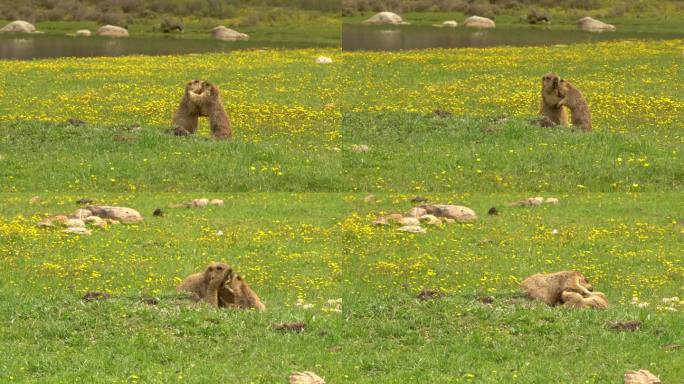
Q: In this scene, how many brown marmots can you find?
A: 8